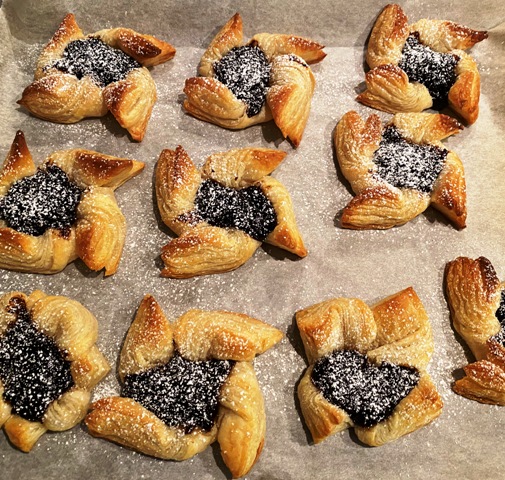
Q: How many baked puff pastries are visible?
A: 10